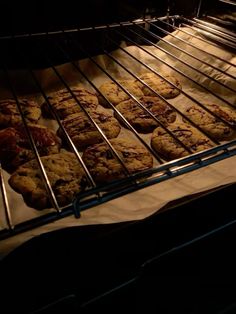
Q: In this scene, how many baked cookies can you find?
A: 11